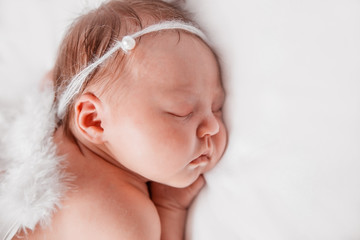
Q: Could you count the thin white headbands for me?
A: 1